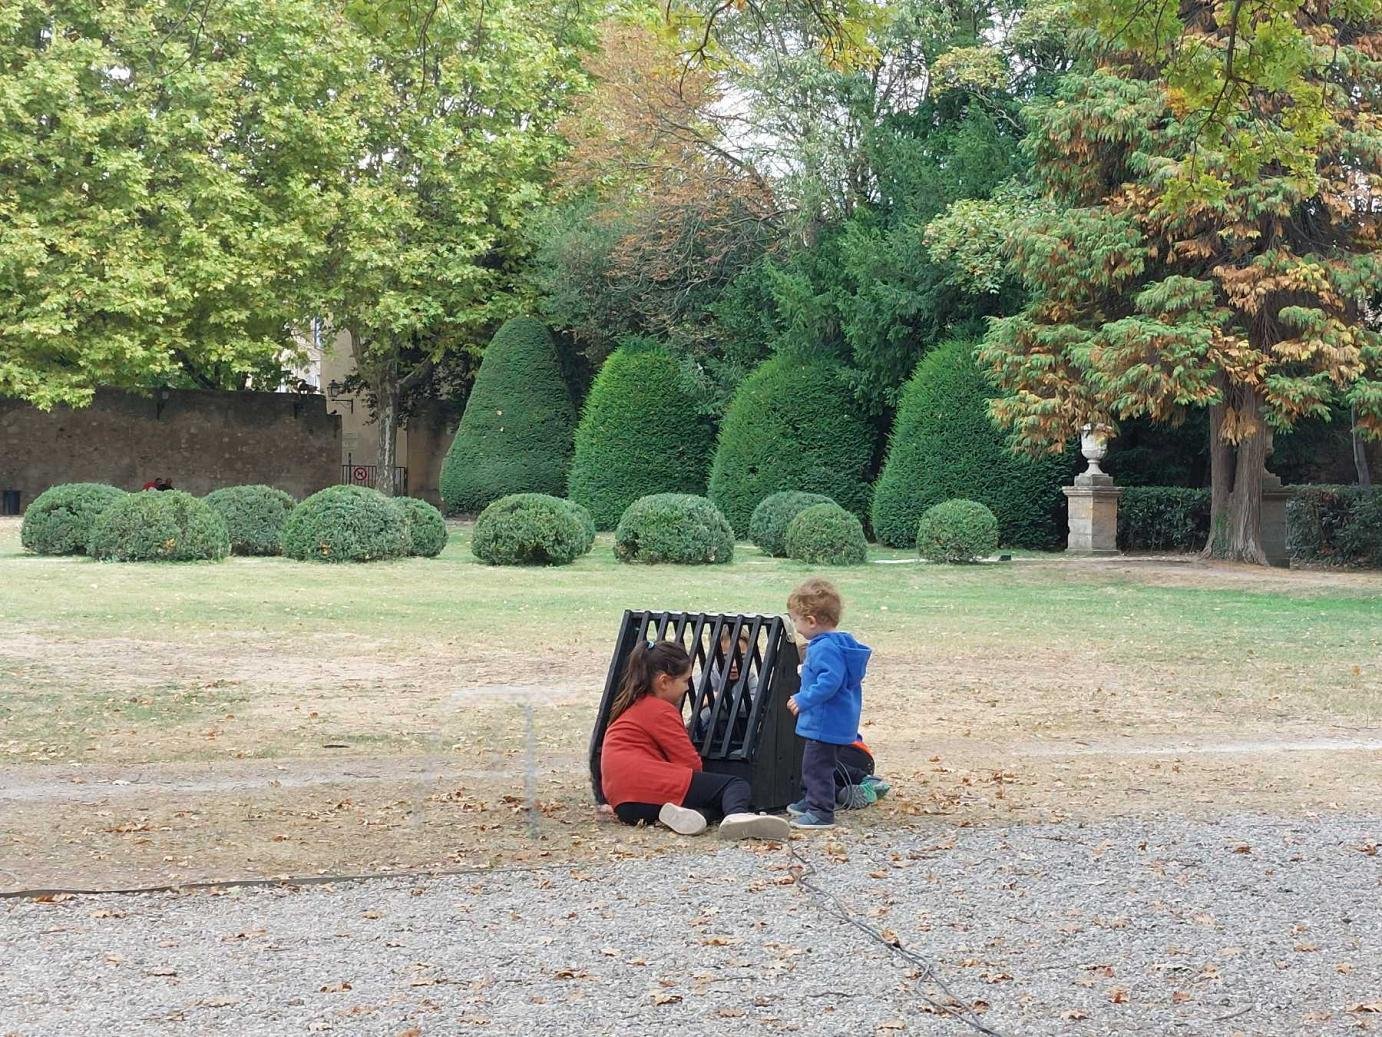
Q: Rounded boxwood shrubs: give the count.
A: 11